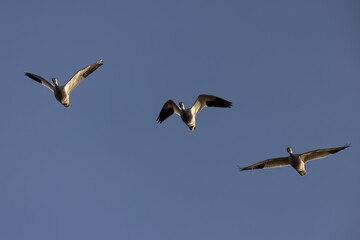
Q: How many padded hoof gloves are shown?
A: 0